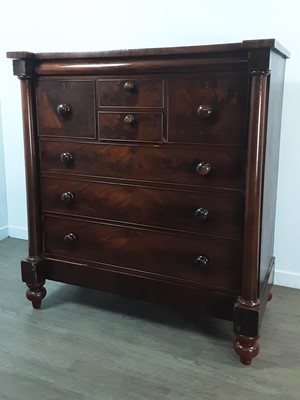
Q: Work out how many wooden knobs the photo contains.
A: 10